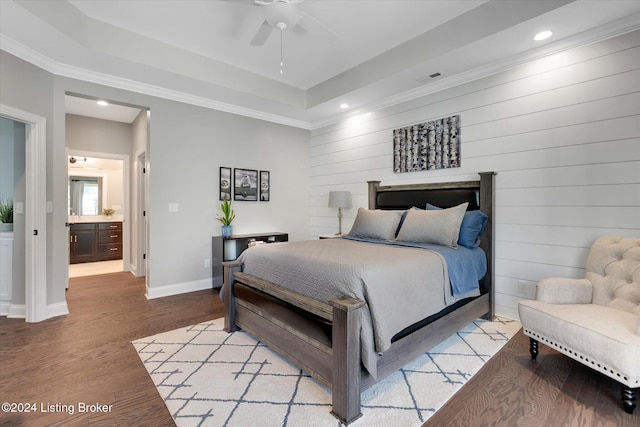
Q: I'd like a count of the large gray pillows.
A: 2